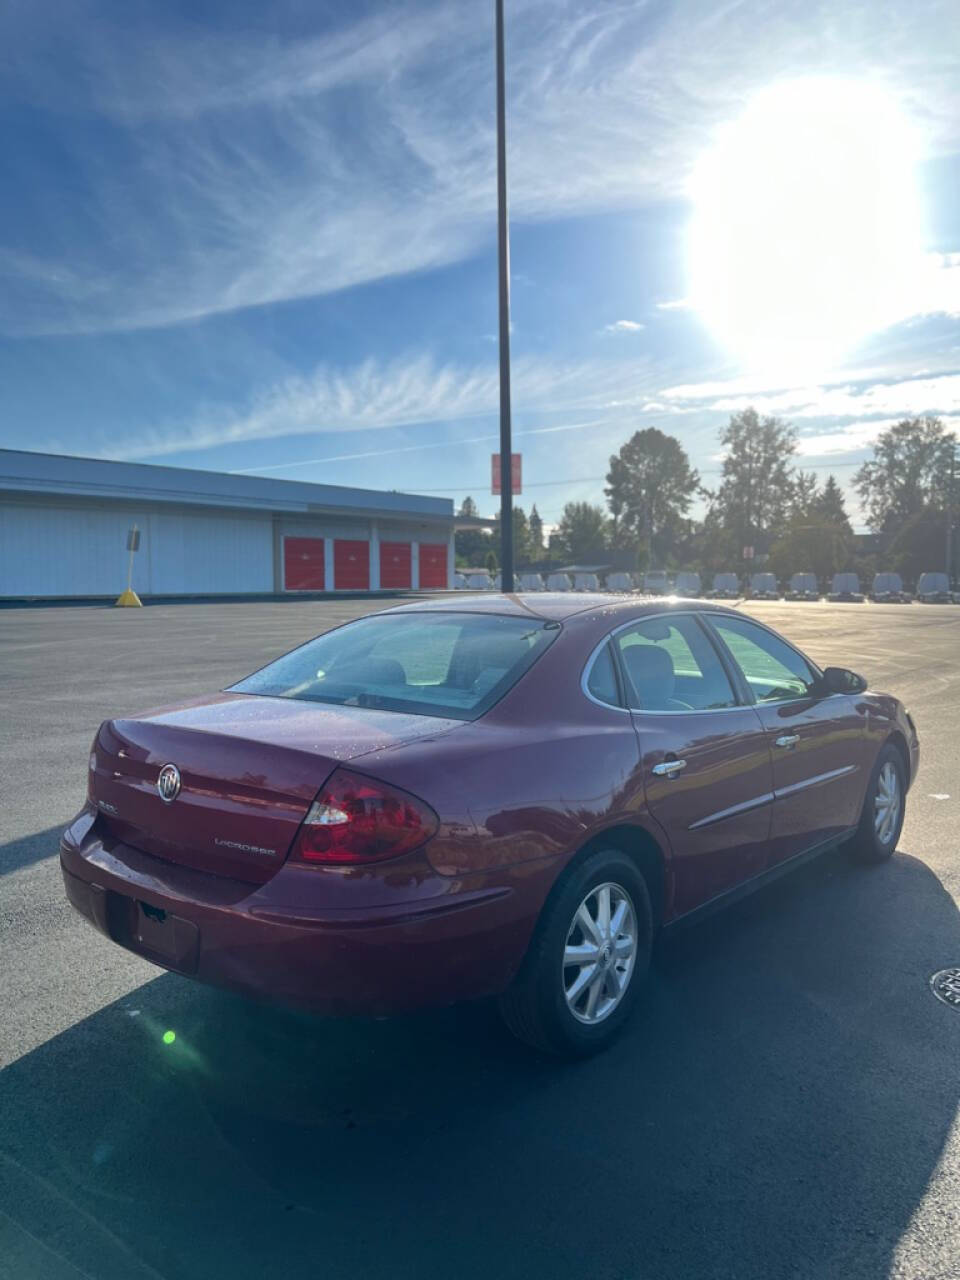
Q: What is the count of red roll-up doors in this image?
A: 4